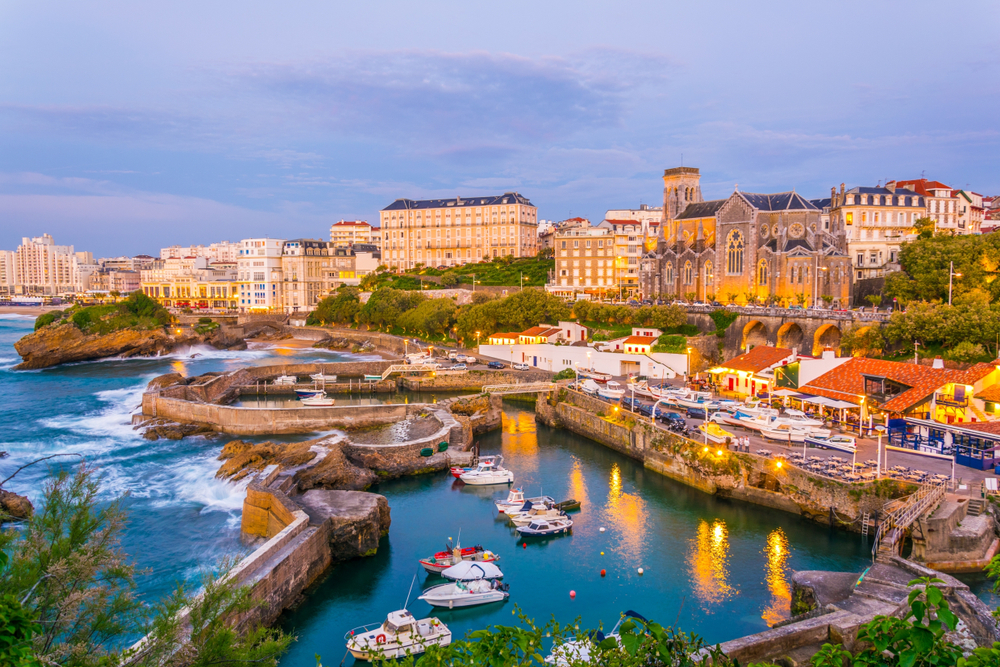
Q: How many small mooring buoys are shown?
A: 6